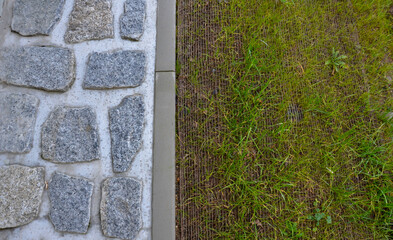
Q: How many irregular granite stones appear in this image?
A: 11